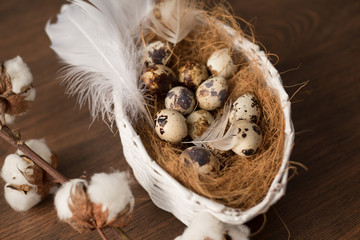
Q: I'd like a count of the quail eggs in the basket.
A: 11